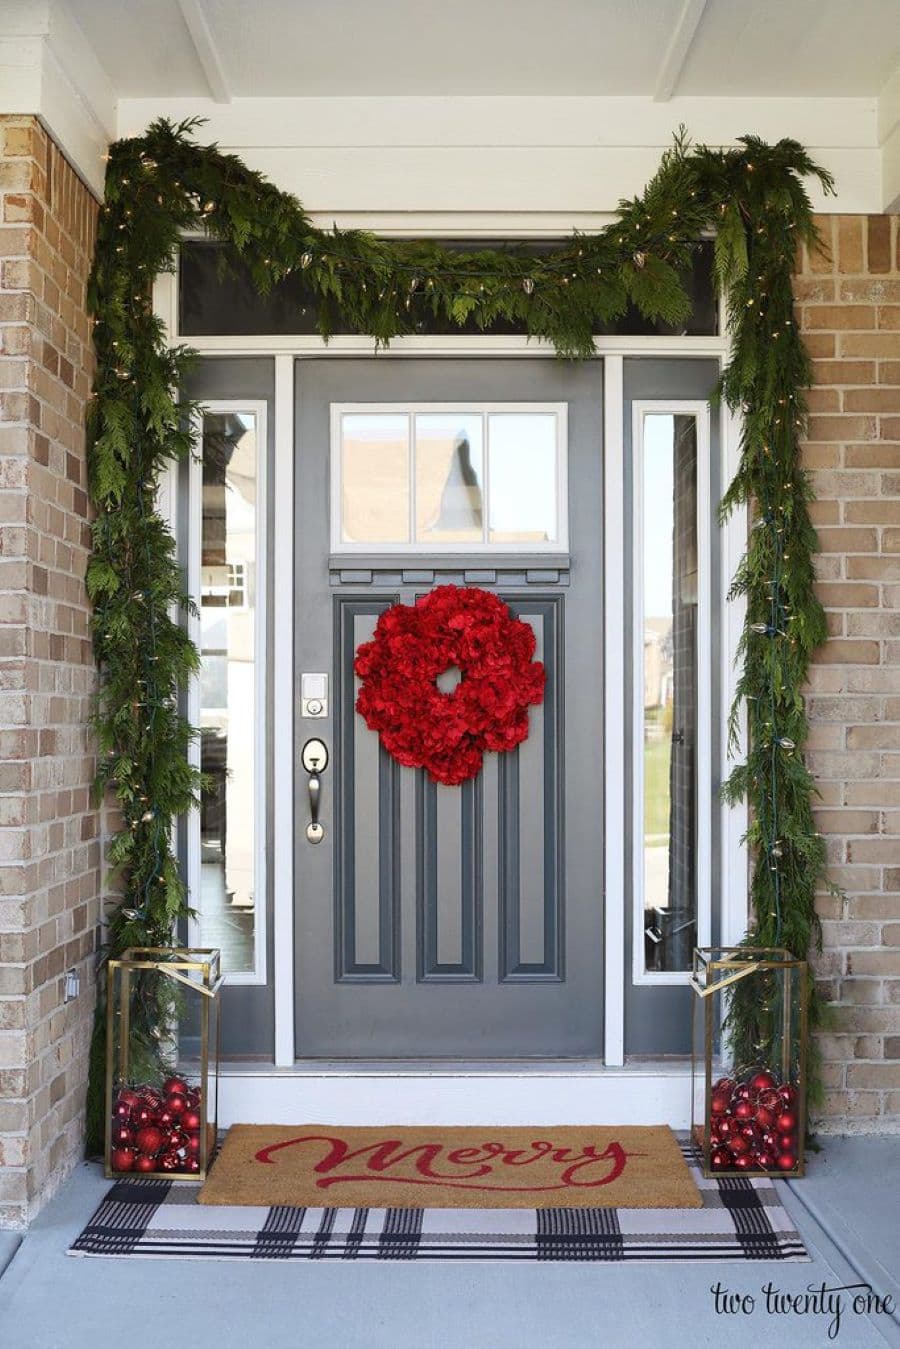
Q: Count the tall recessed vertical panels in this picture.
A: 3